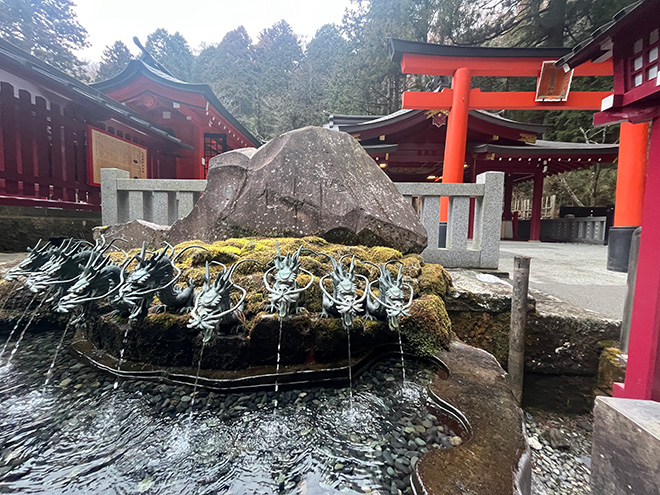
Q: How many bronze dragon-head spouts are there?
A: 9